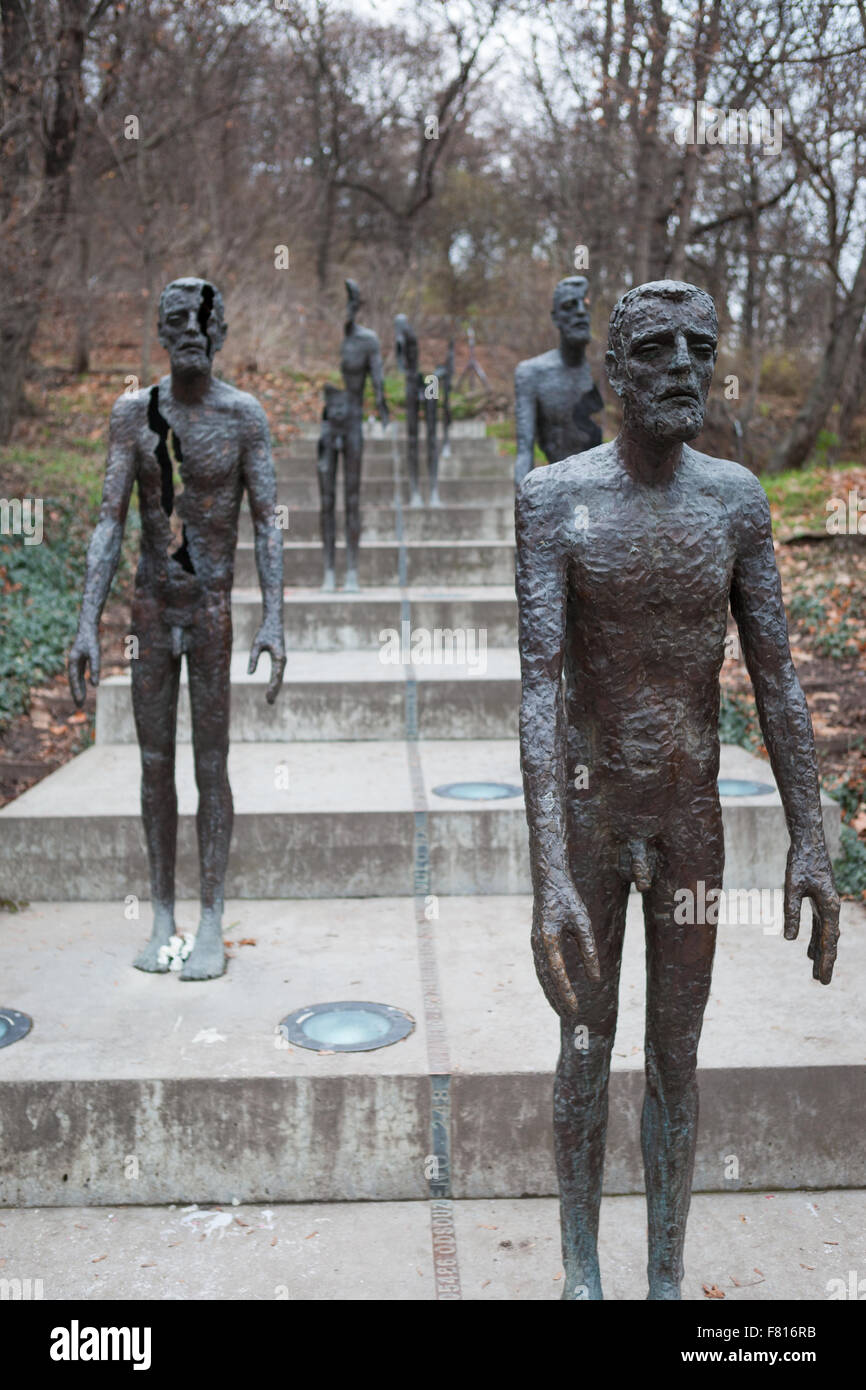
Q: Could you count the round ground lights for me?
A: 4